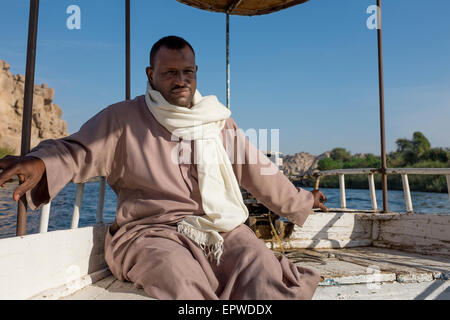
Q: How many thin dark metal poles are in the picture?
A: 4